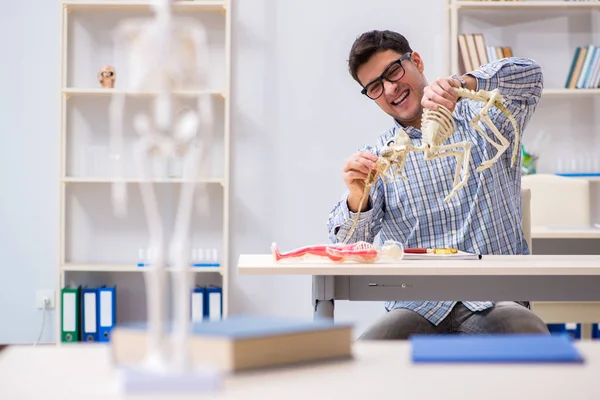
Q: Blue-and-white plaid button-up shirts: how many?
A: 1